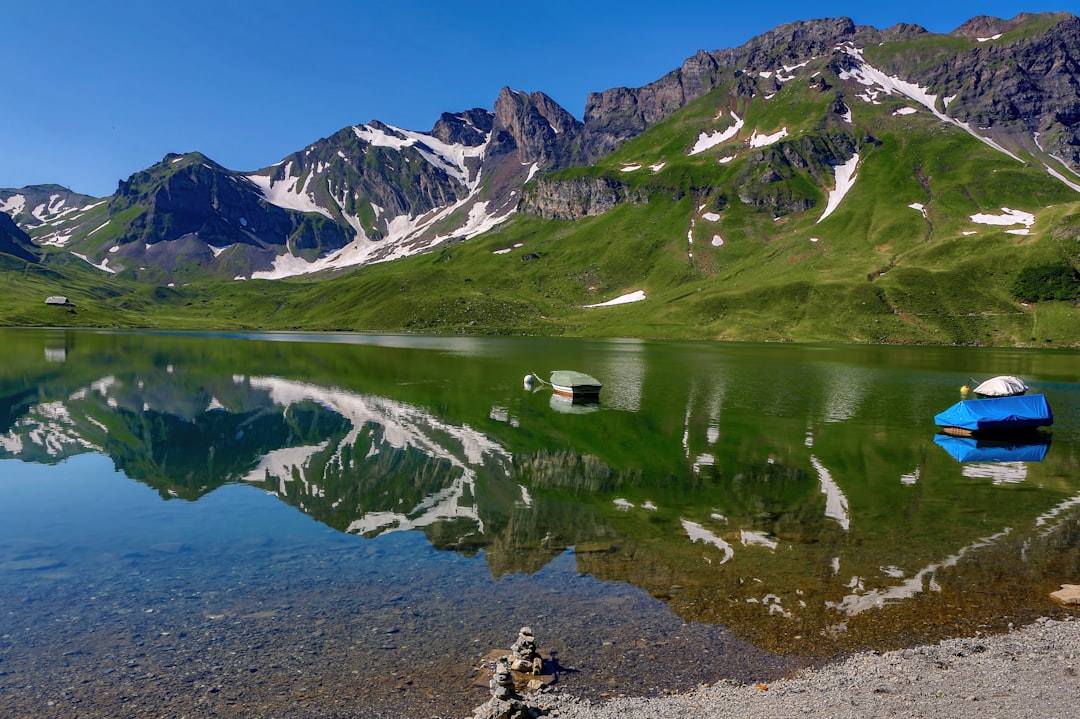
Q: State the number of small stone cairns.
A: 2